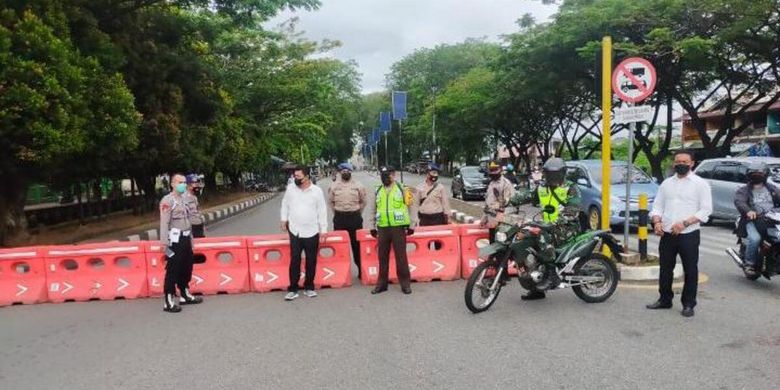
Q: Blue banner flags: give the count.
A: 4